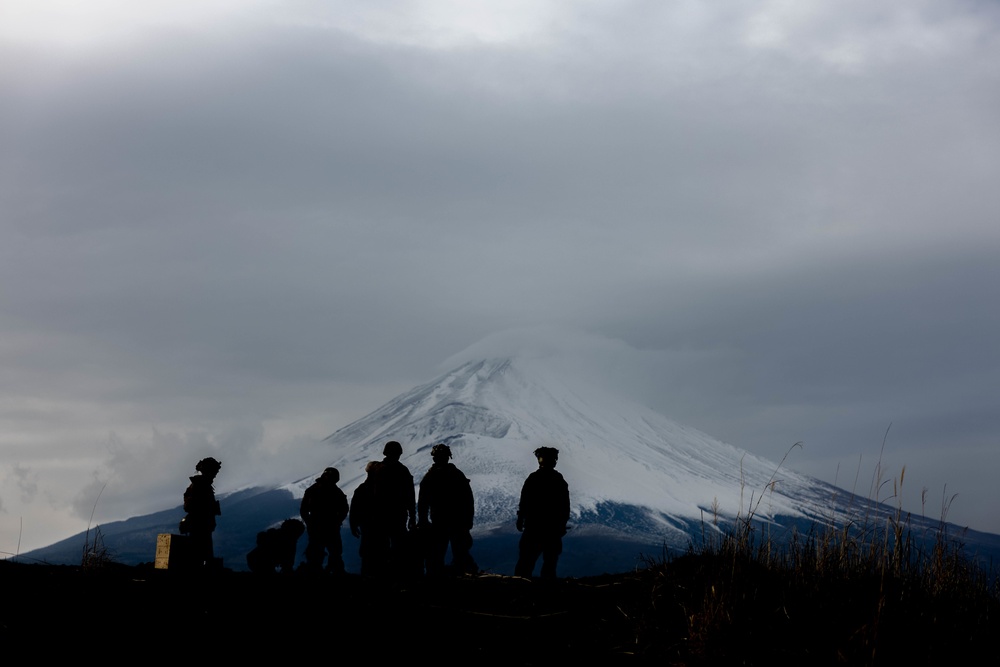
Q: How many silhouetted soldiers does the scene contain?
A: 7